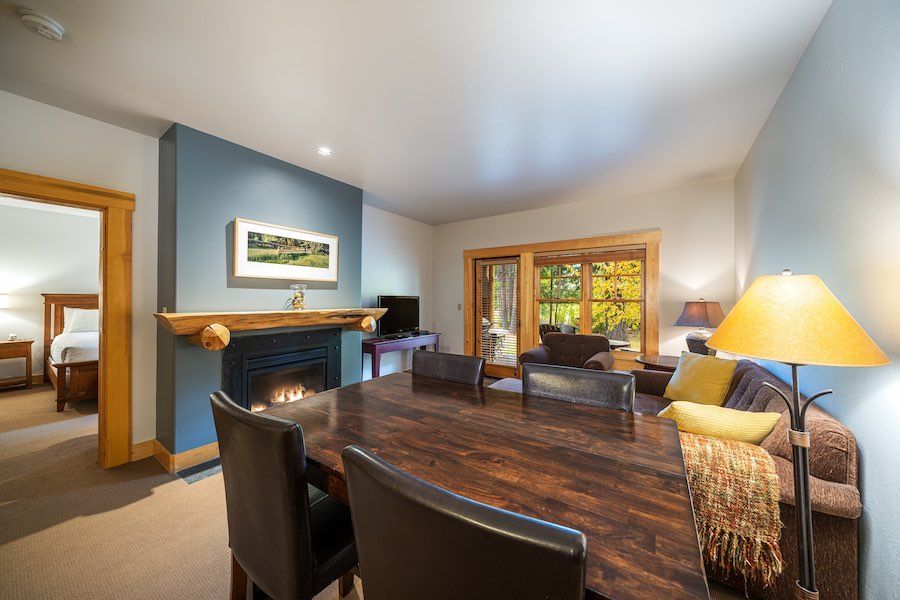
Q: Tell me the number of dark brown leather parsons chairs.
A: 4